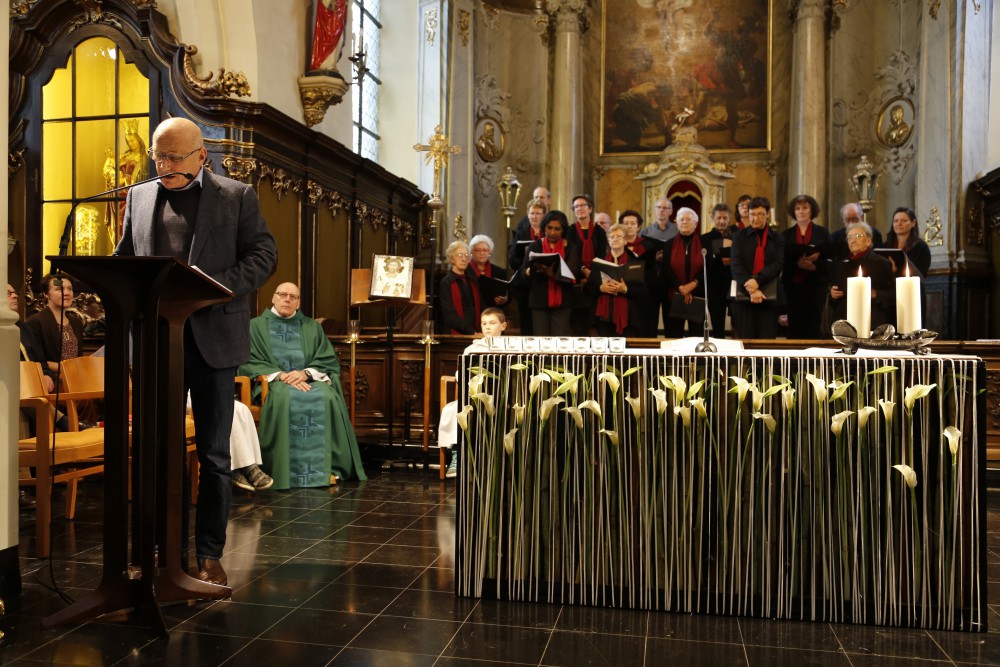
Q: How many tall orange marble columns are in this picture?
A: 2